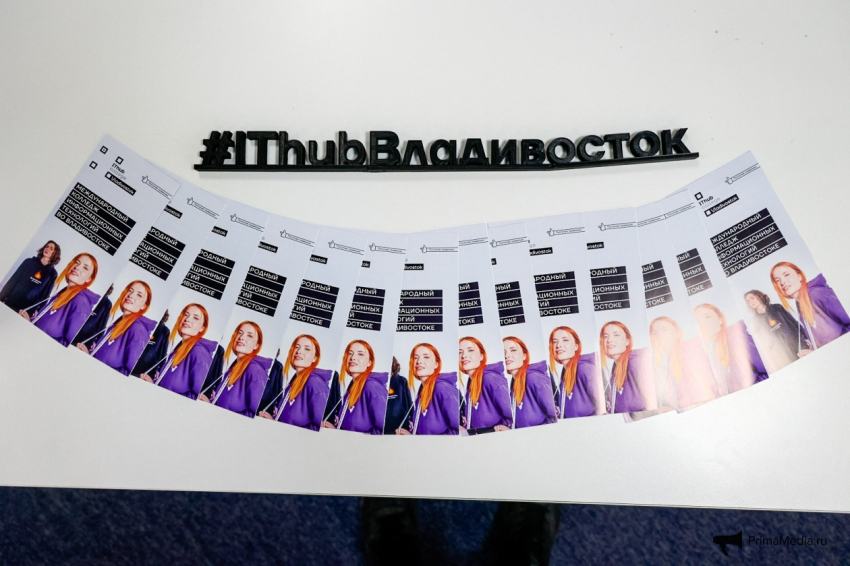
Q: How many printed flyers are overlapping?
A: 14